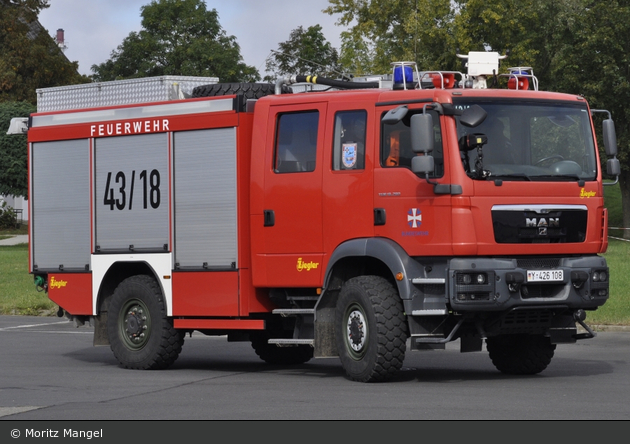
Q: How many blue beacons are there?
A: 2